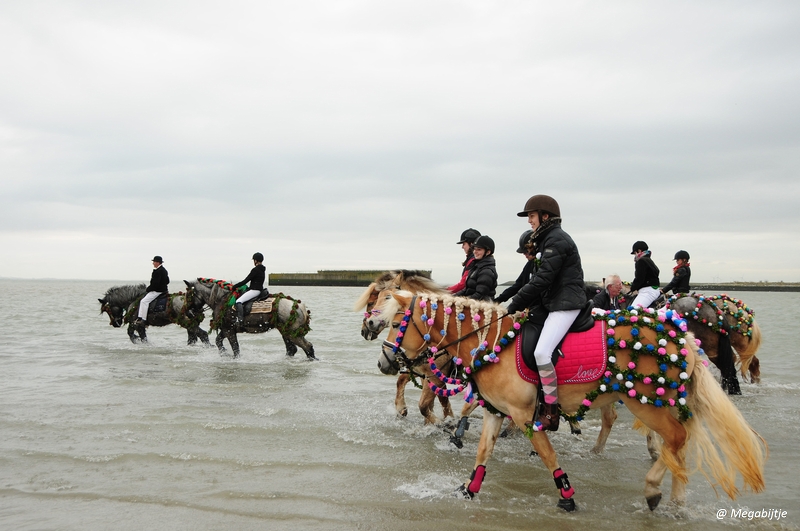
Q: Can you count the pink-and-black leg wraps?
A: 2